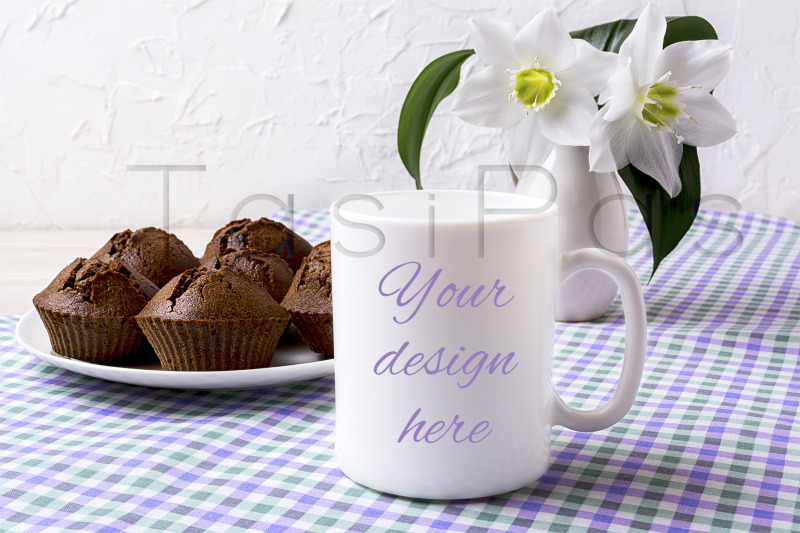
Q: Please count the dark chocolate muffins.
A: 6